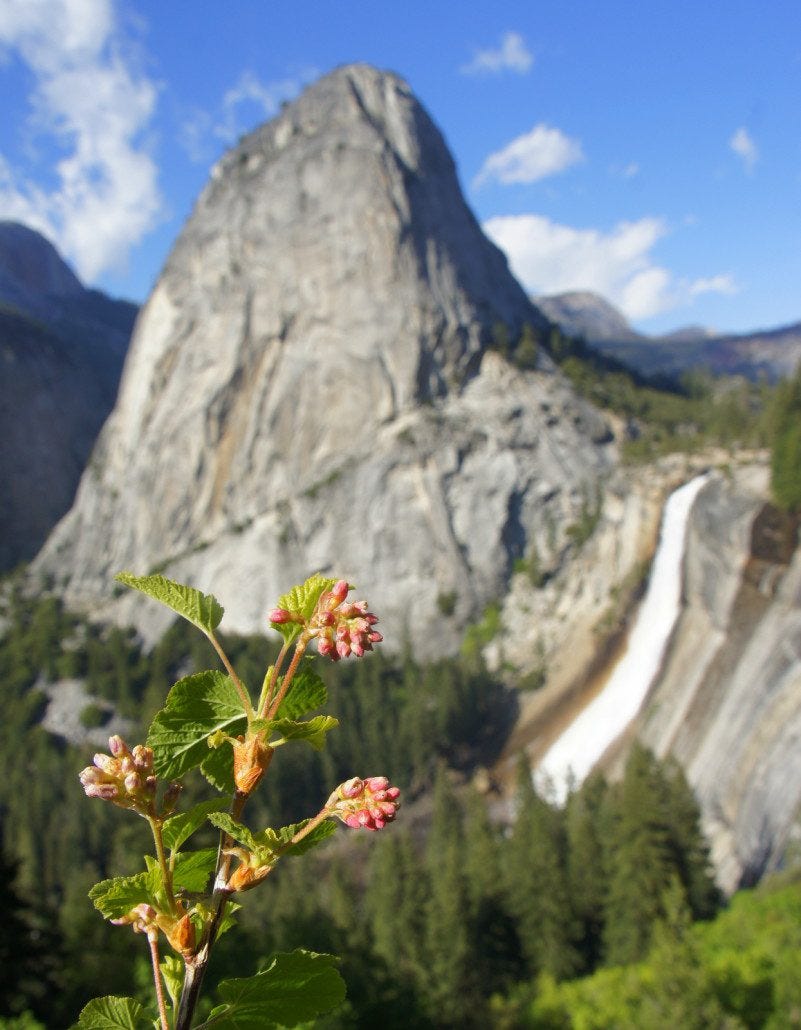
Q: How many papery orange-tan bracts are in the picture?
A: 3